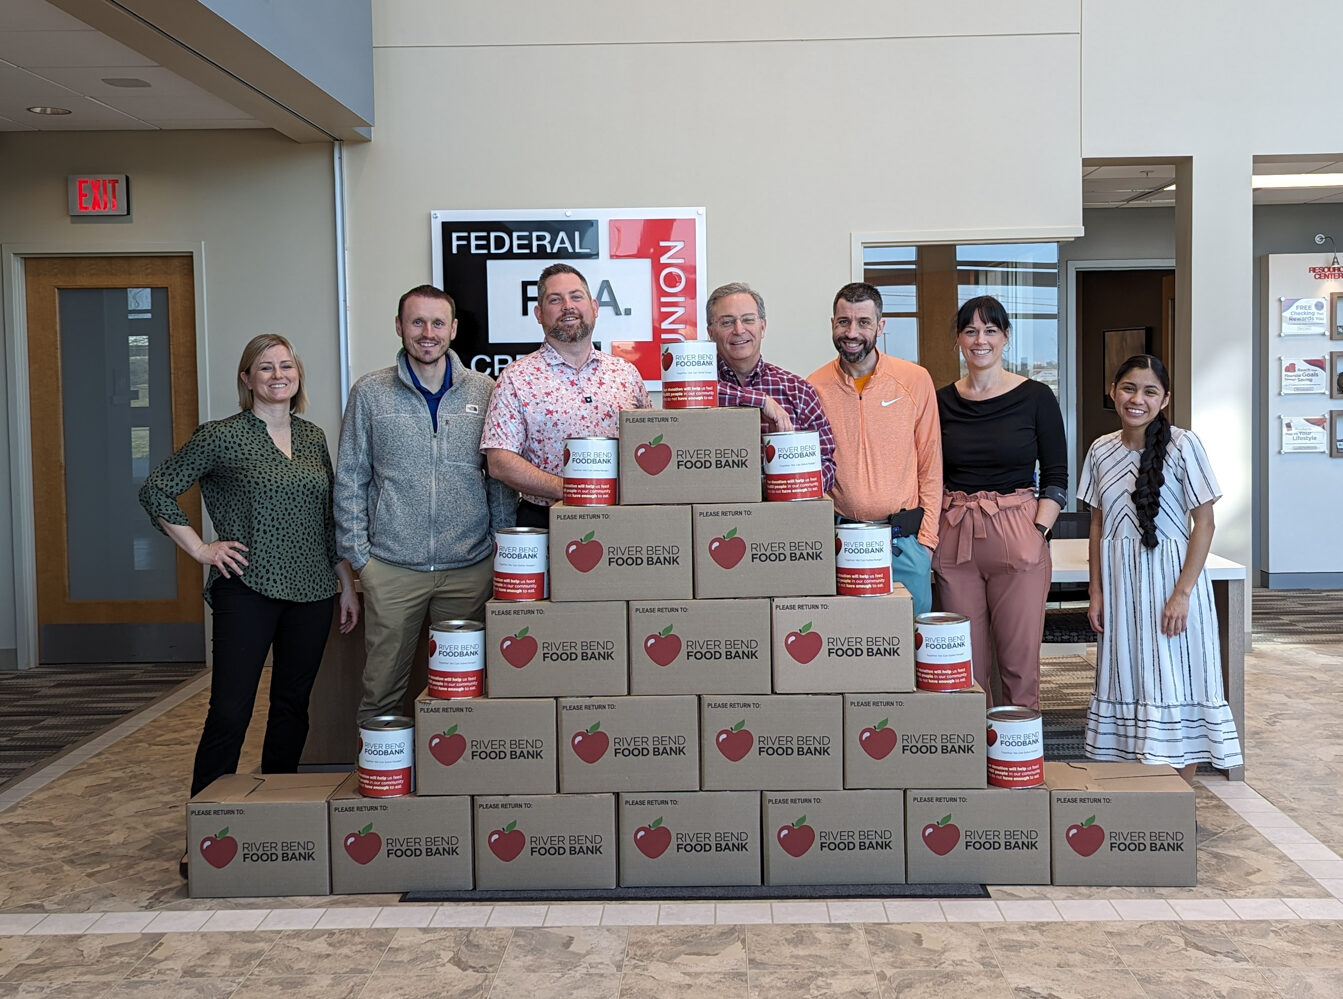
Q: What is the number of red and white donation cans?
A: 9